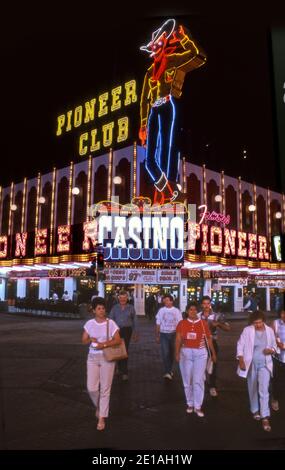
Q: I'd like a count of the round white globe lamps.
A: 7